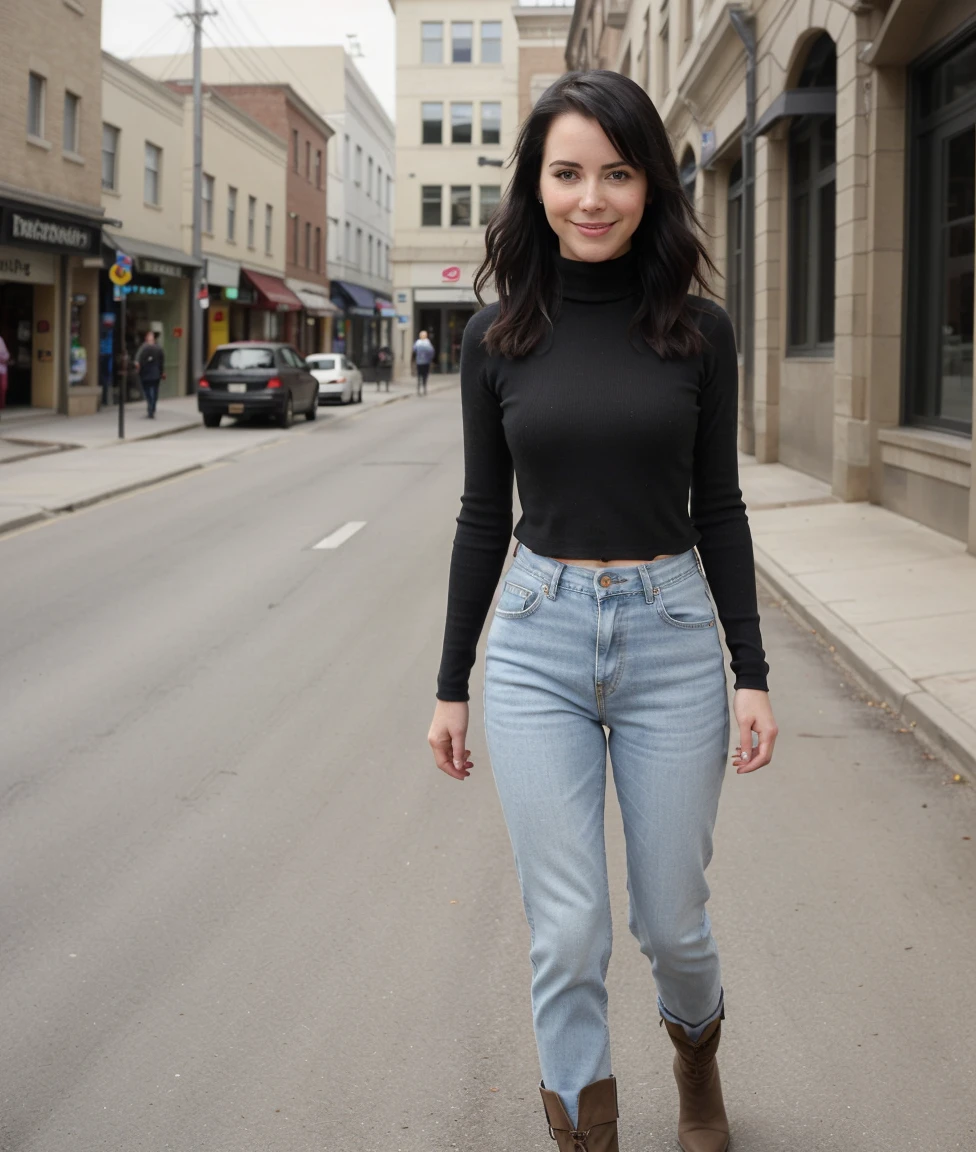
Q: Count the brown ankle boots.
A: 2